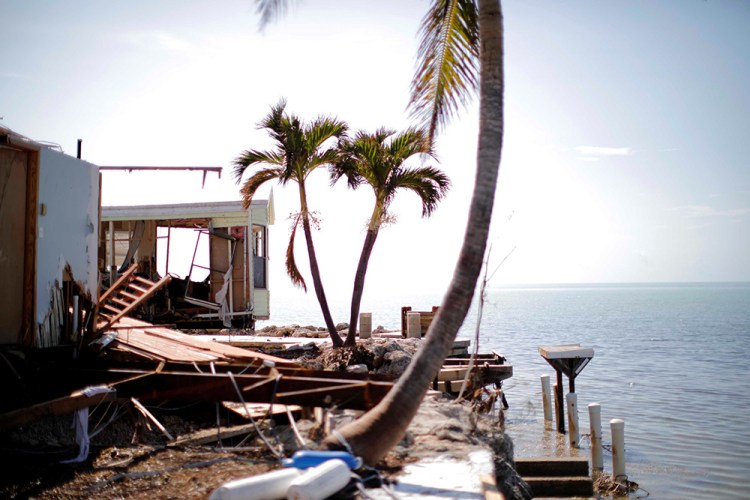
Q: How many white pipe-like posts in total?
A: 4